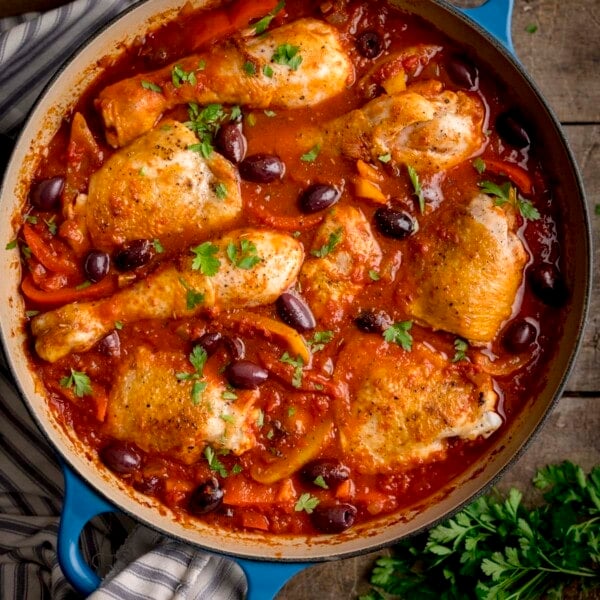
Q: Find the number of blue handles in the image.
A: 2